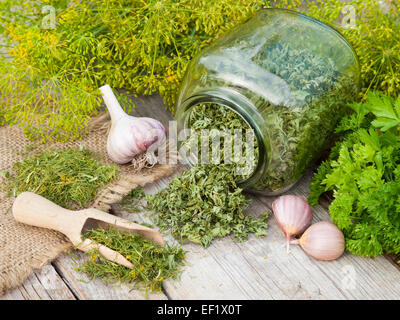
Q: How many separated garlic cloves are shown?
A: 2